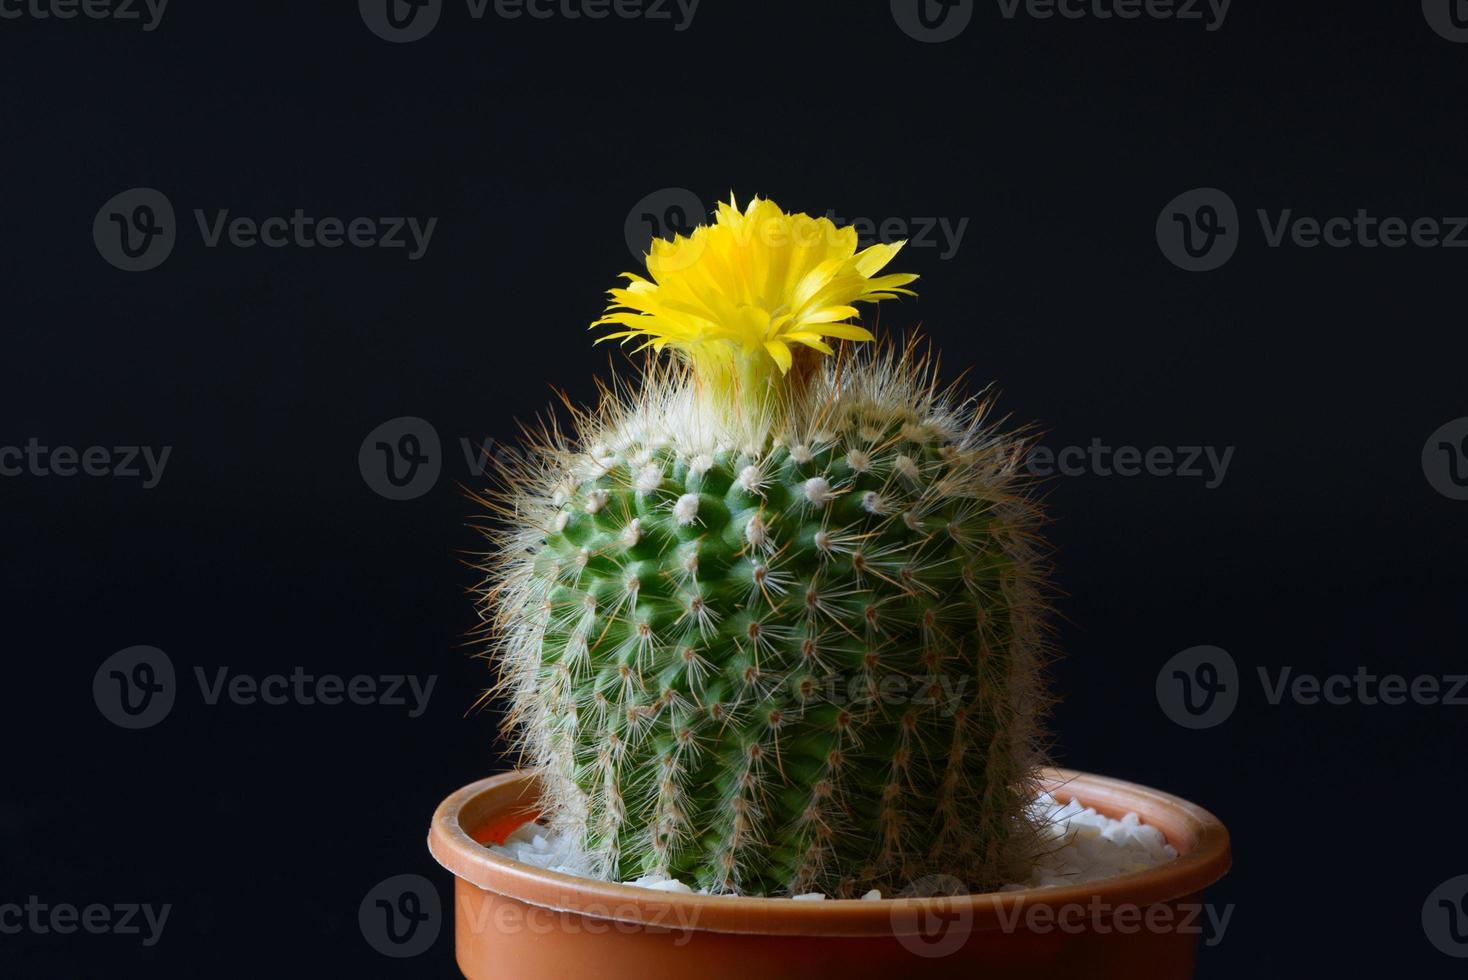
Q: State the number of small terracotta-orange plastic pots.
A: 1